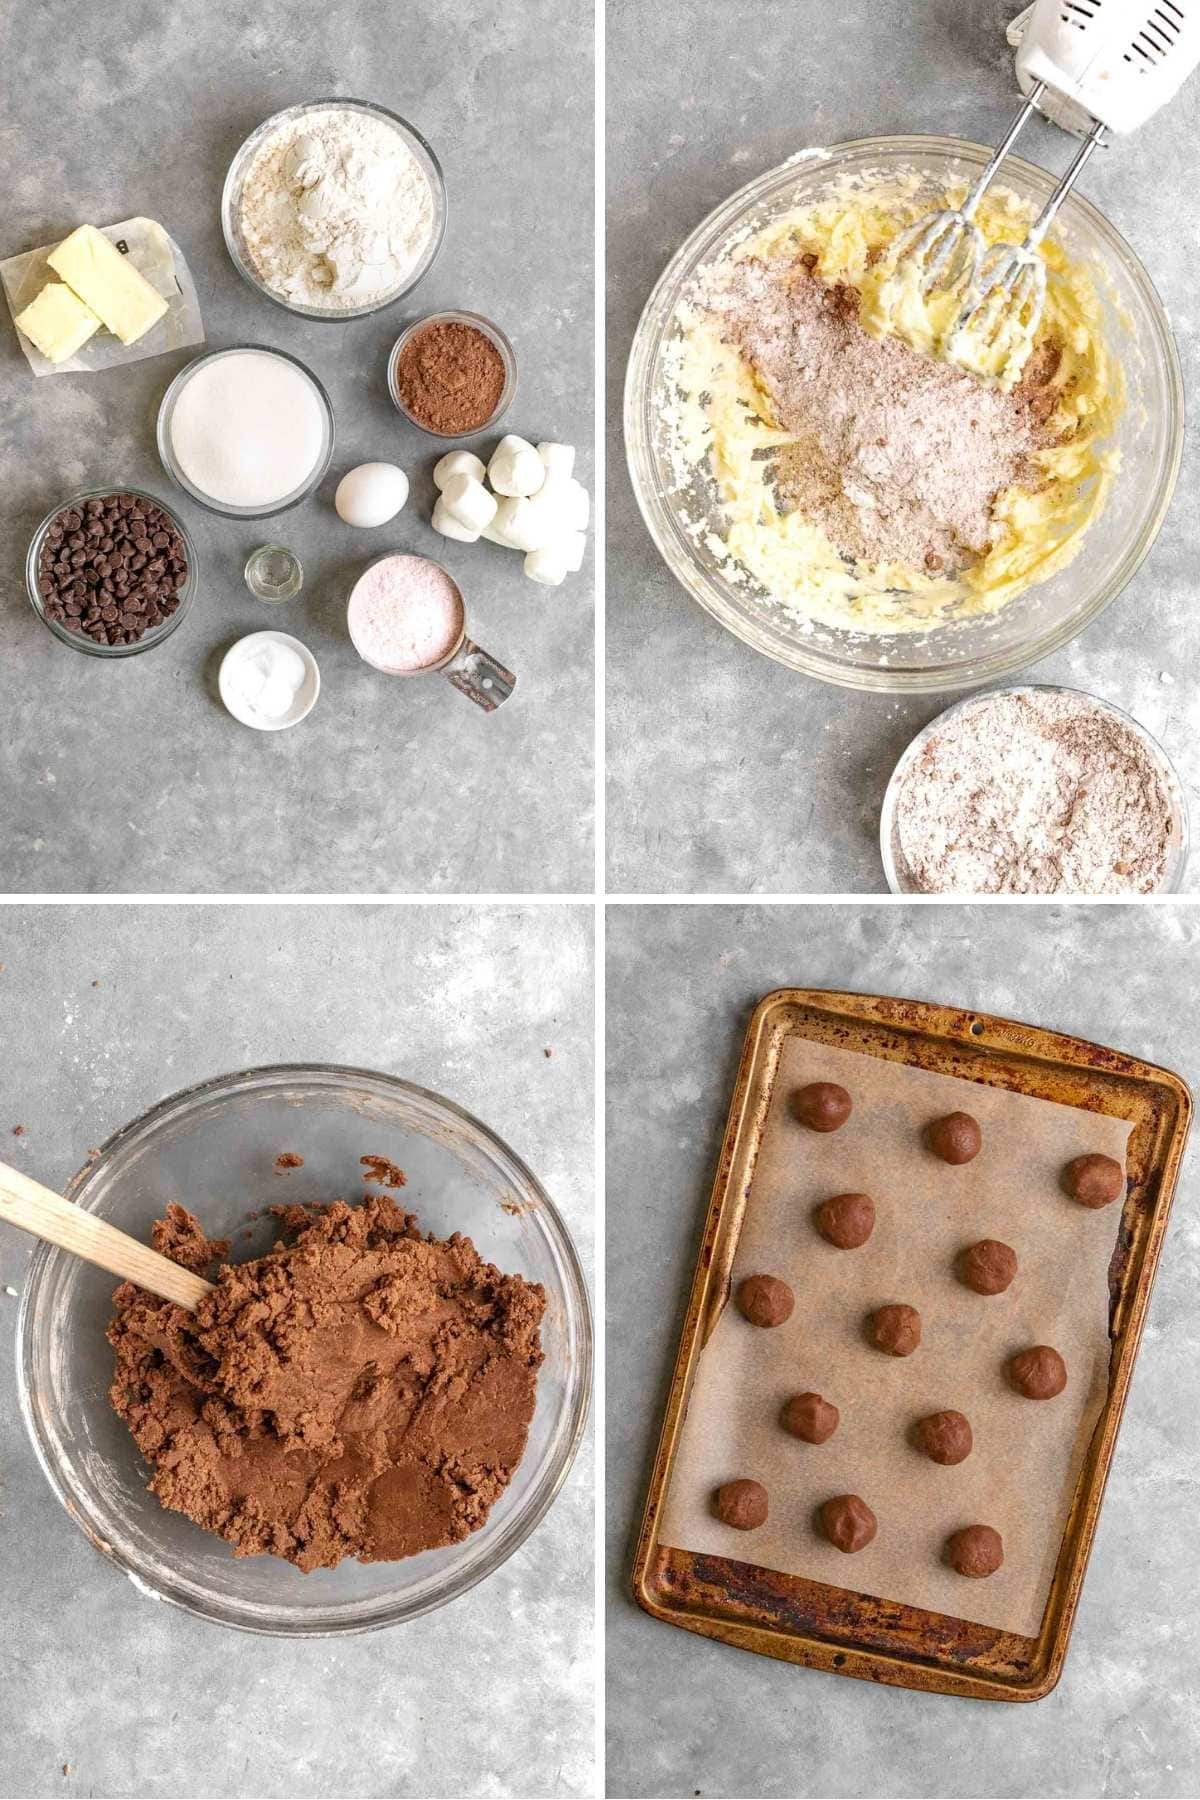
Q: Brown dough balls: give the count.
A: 13